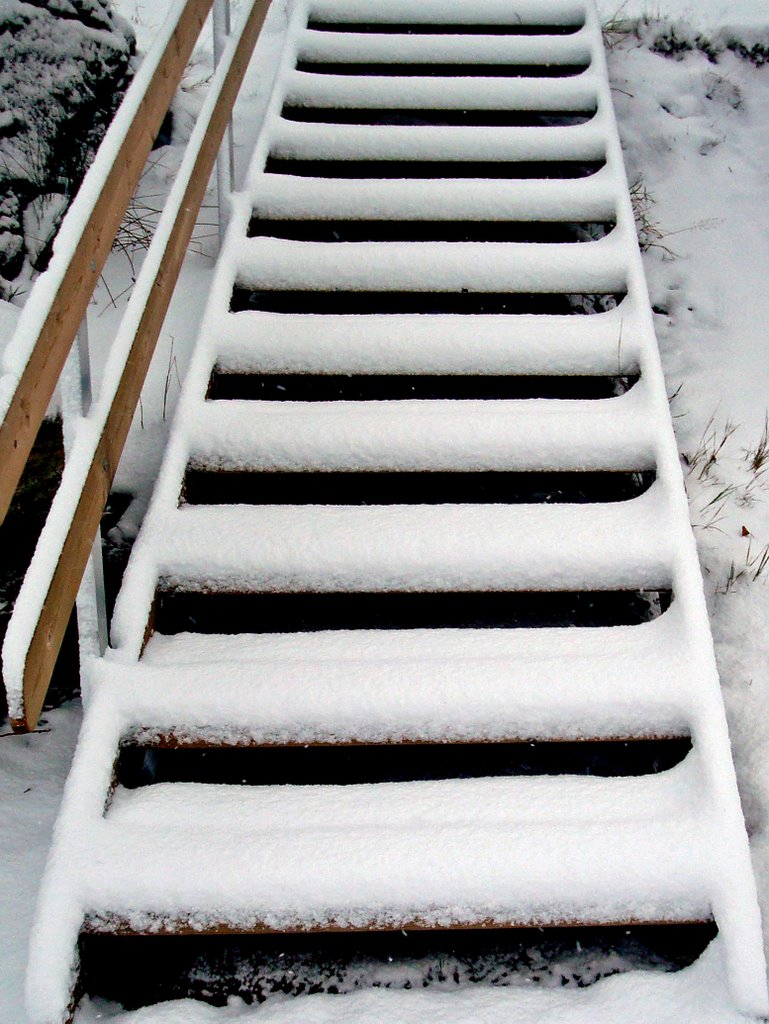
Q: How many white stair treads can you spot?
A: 11